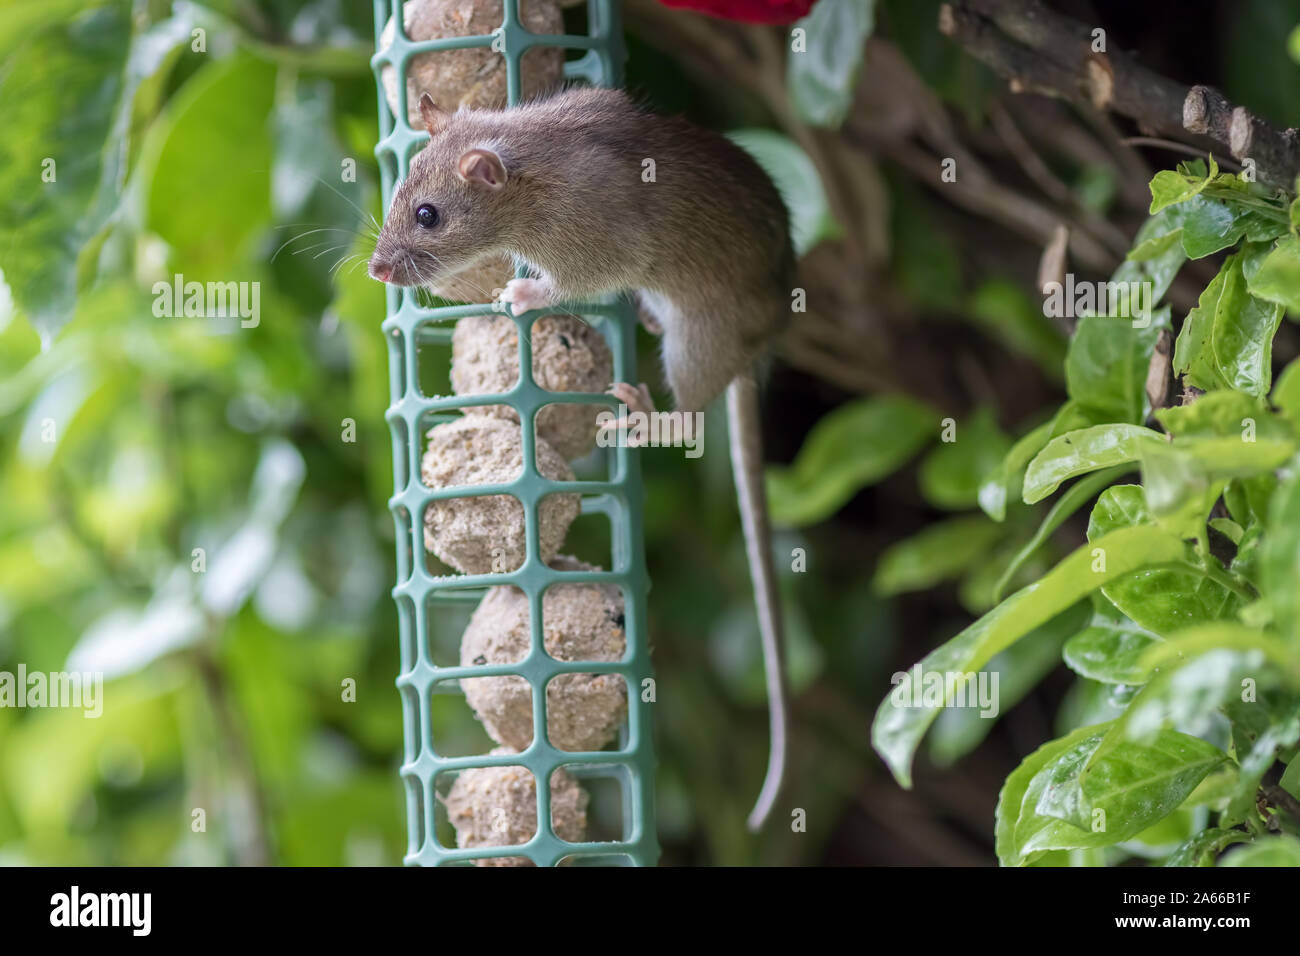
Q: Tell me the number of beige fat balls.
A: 6